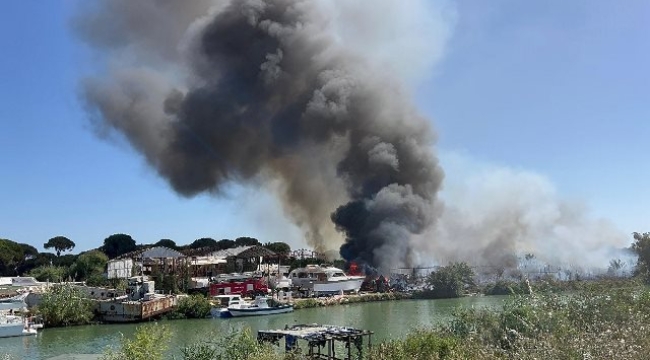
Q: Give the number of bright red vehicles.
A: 1